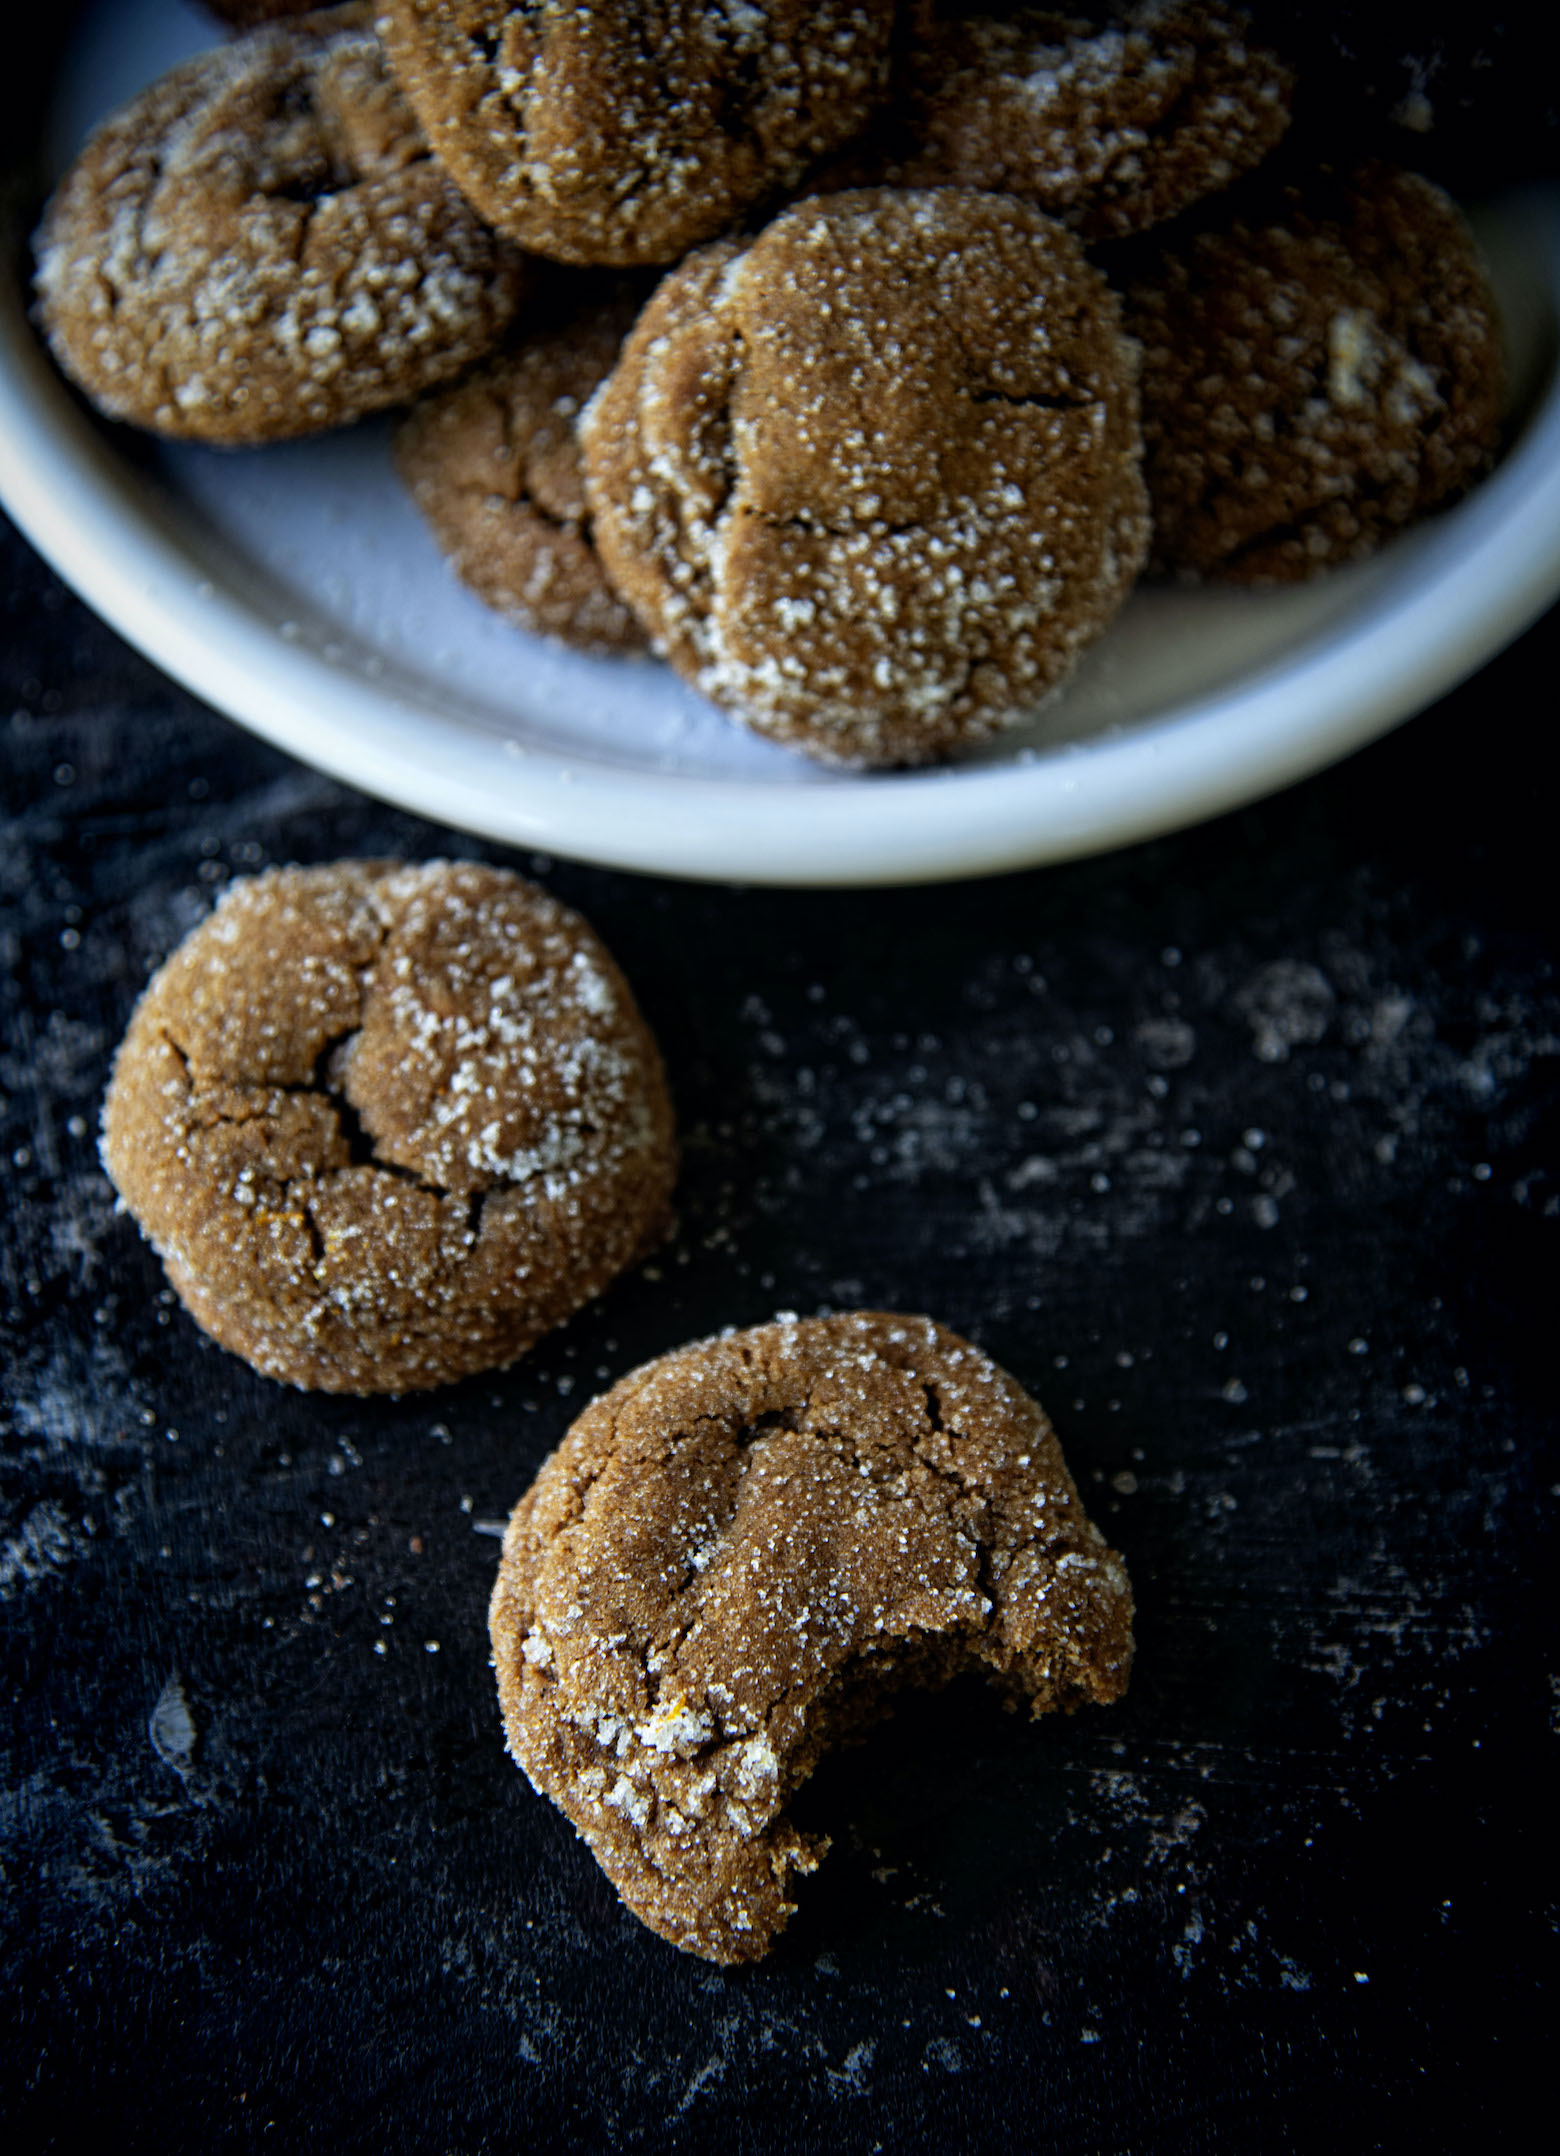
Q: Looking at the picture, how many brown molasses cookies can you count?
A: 9